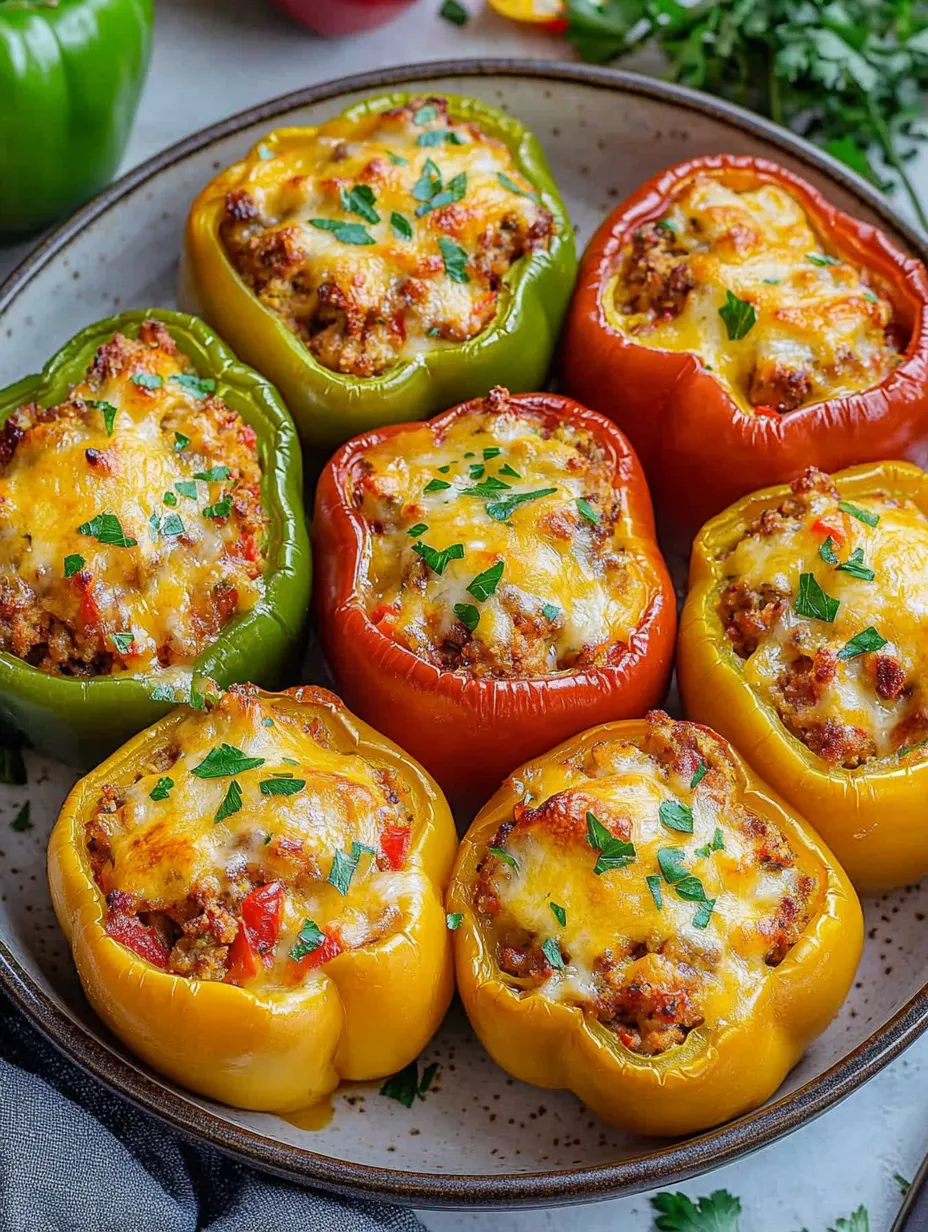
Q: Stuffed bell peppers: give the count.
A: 7